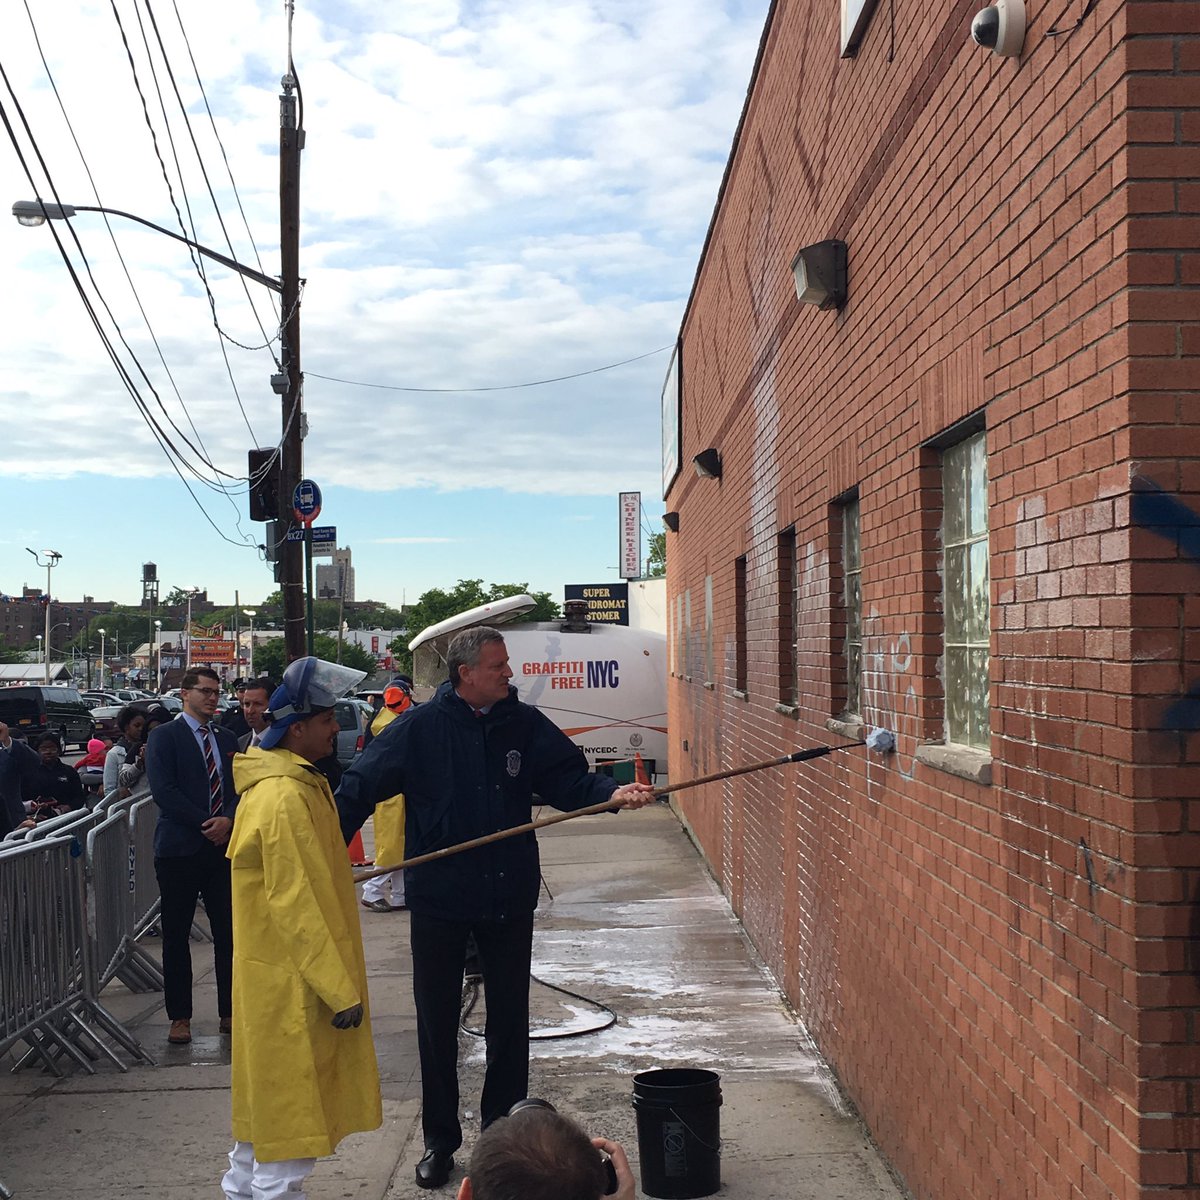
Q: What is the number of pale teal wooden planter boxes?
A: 0